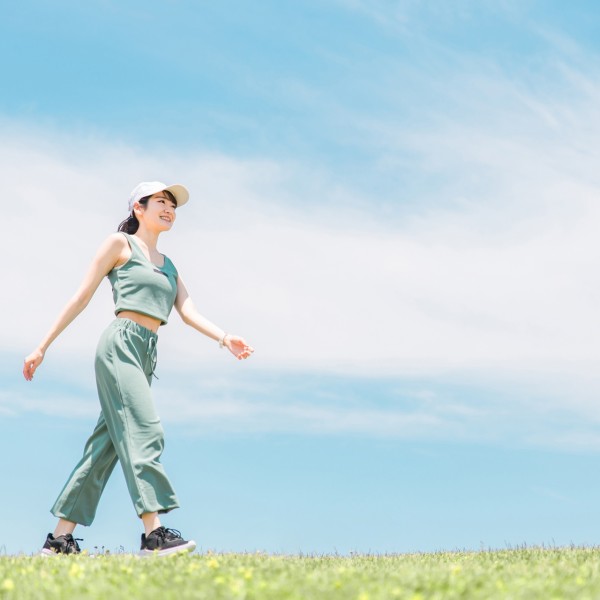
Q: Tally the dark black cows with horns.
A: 0